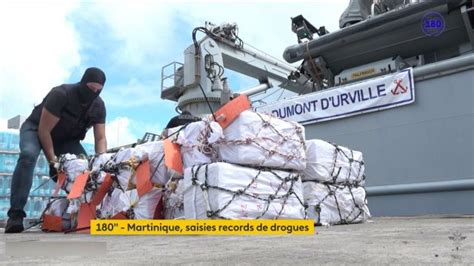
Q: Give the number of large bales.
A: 4